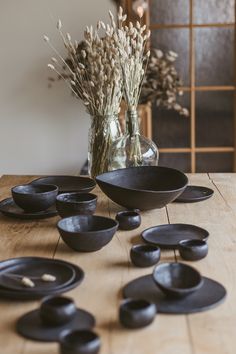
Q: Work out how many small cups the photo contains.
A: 6